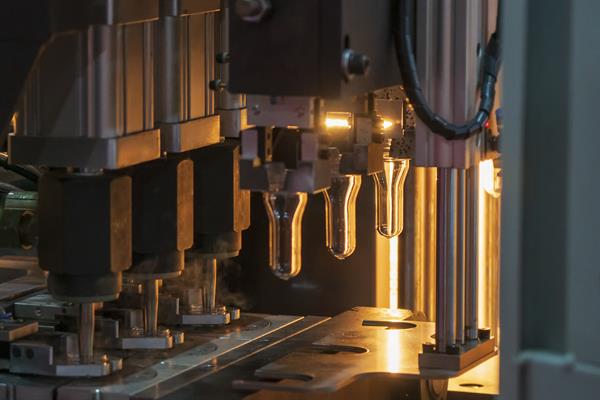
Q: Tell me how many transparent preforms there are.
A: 3